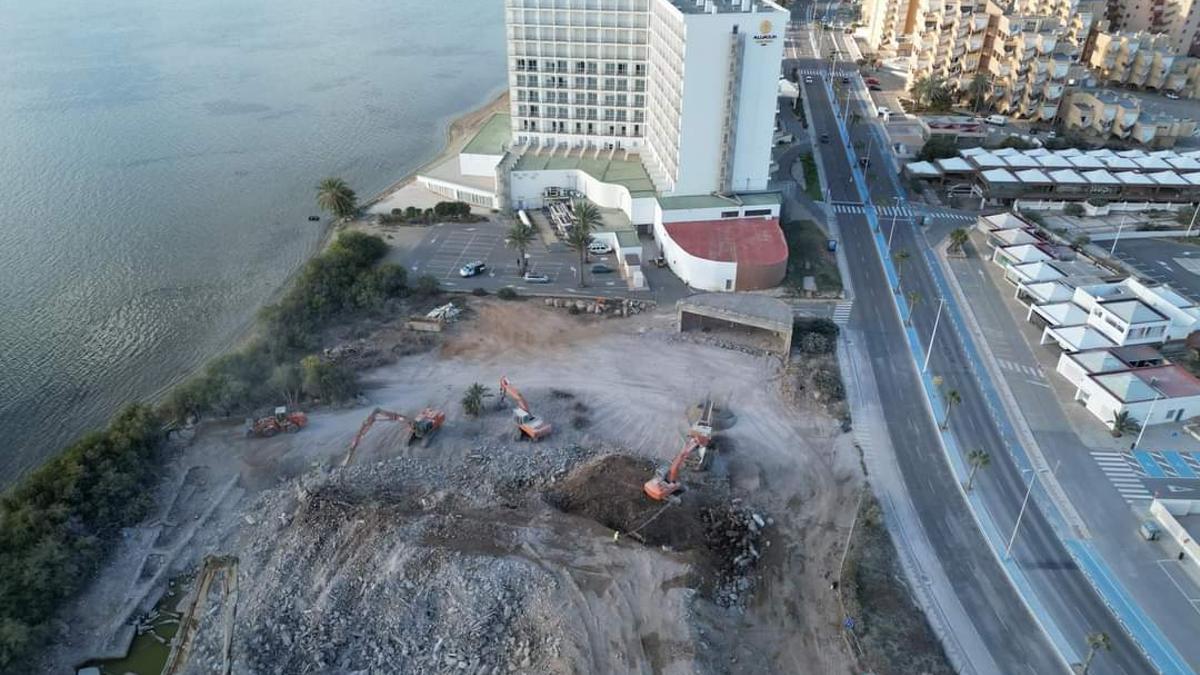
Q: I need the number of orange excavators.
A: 3